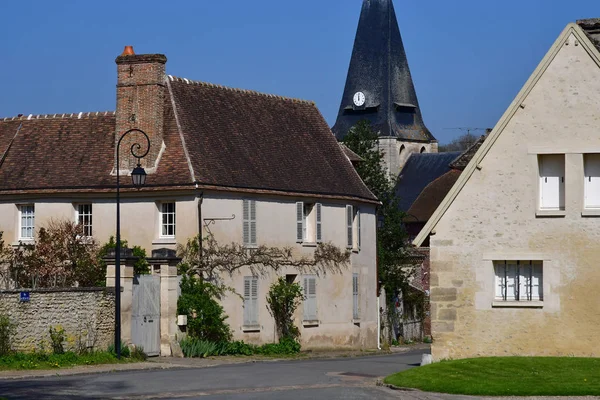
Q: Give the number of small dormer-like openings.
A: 2